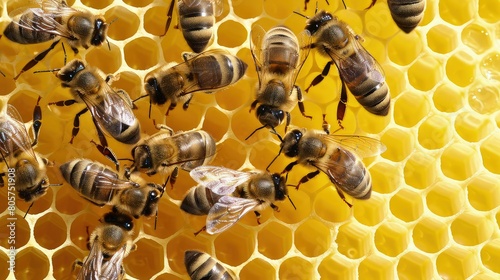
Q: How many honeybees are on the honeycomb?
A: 14